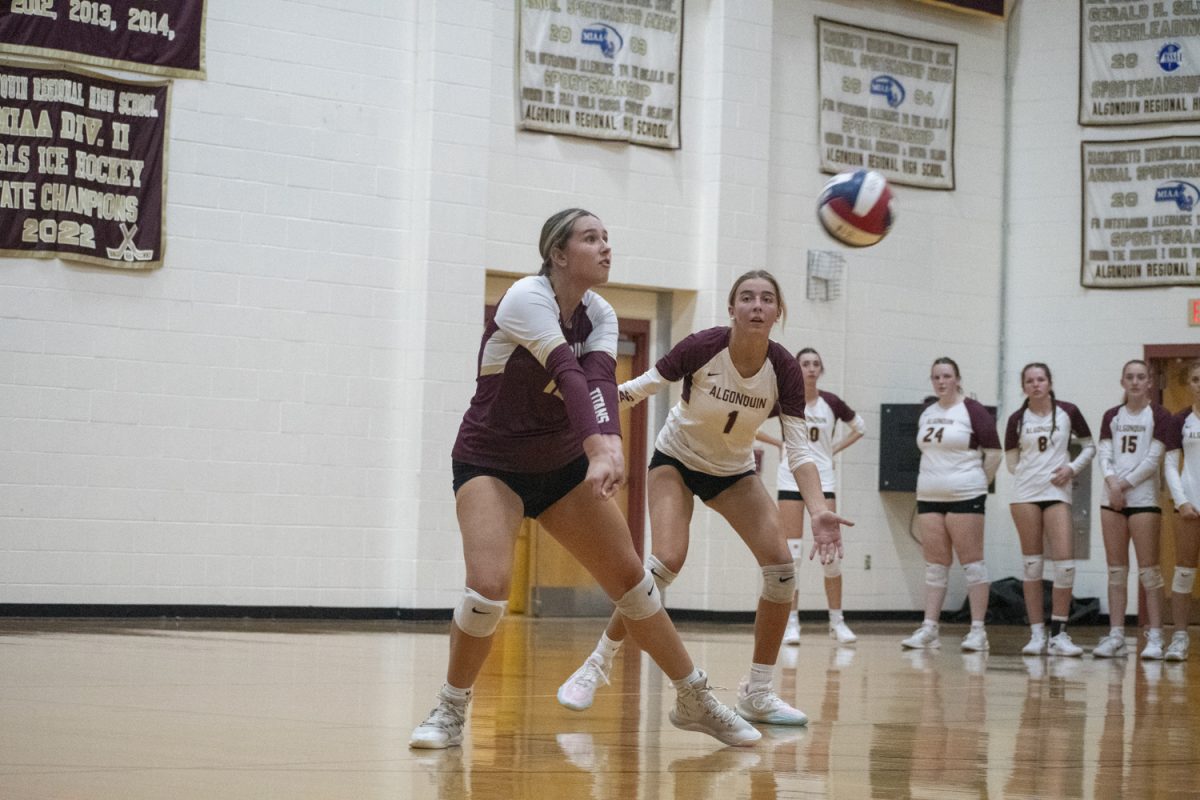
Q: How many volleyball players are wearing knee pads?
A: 7